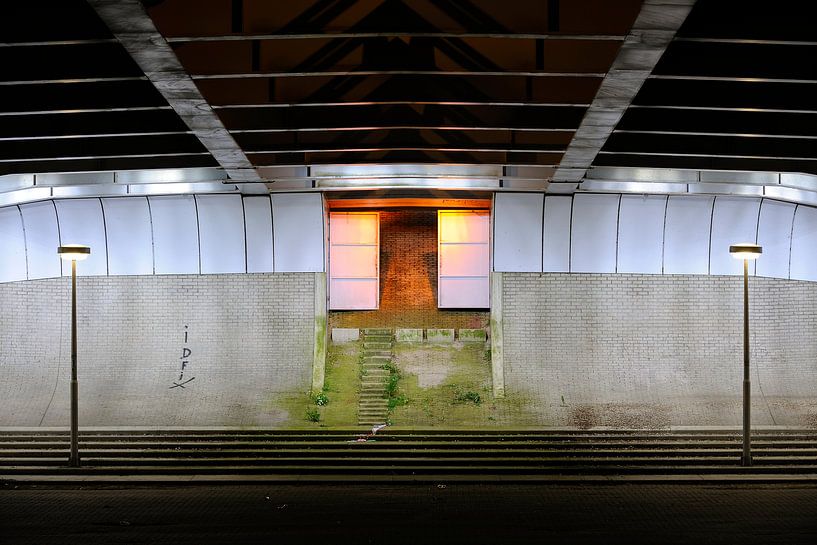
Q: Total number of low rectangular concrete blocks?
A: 4